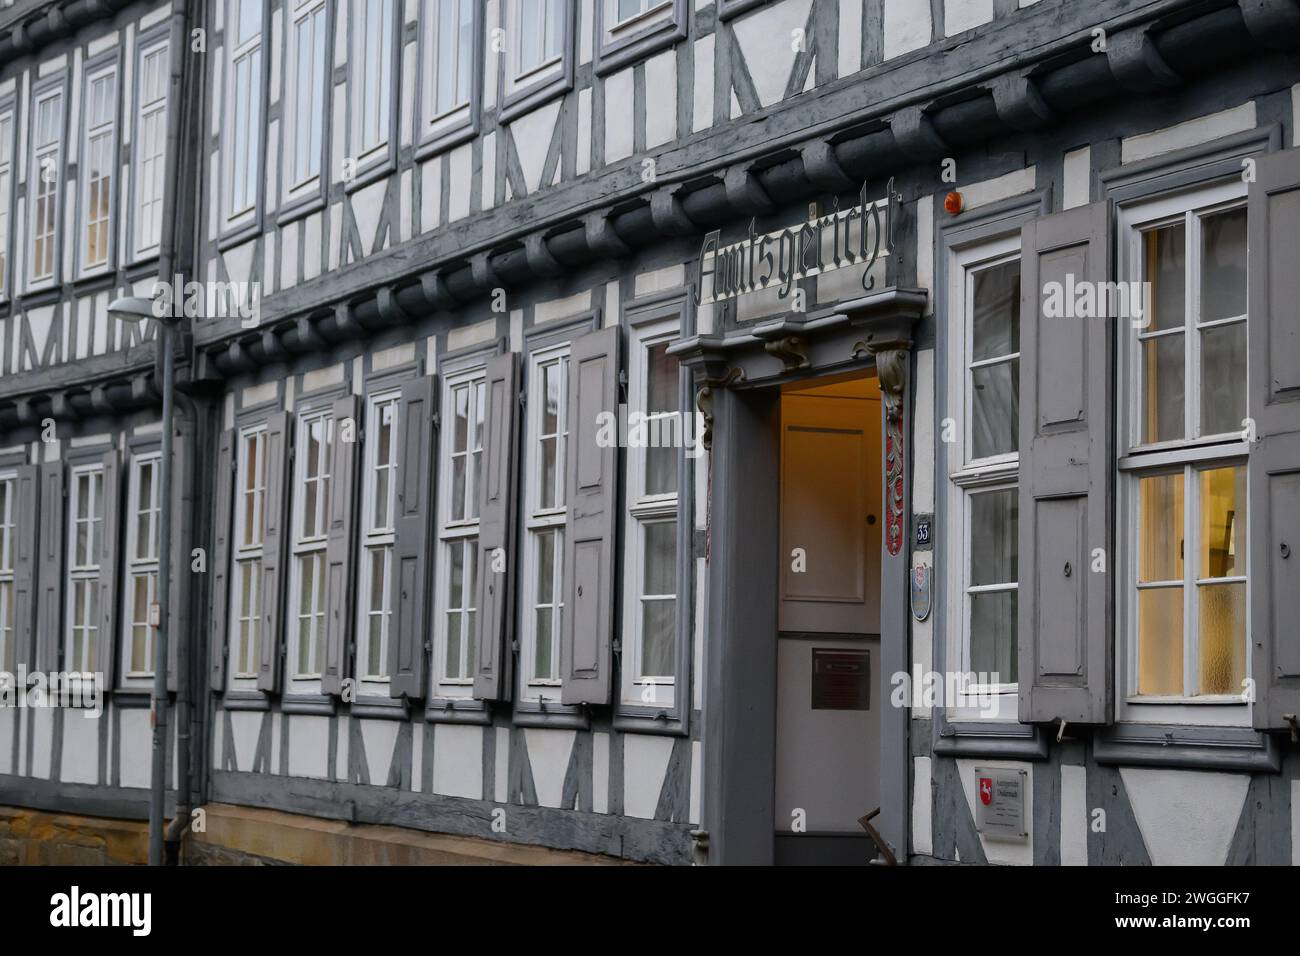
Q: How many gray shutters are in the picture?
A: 12